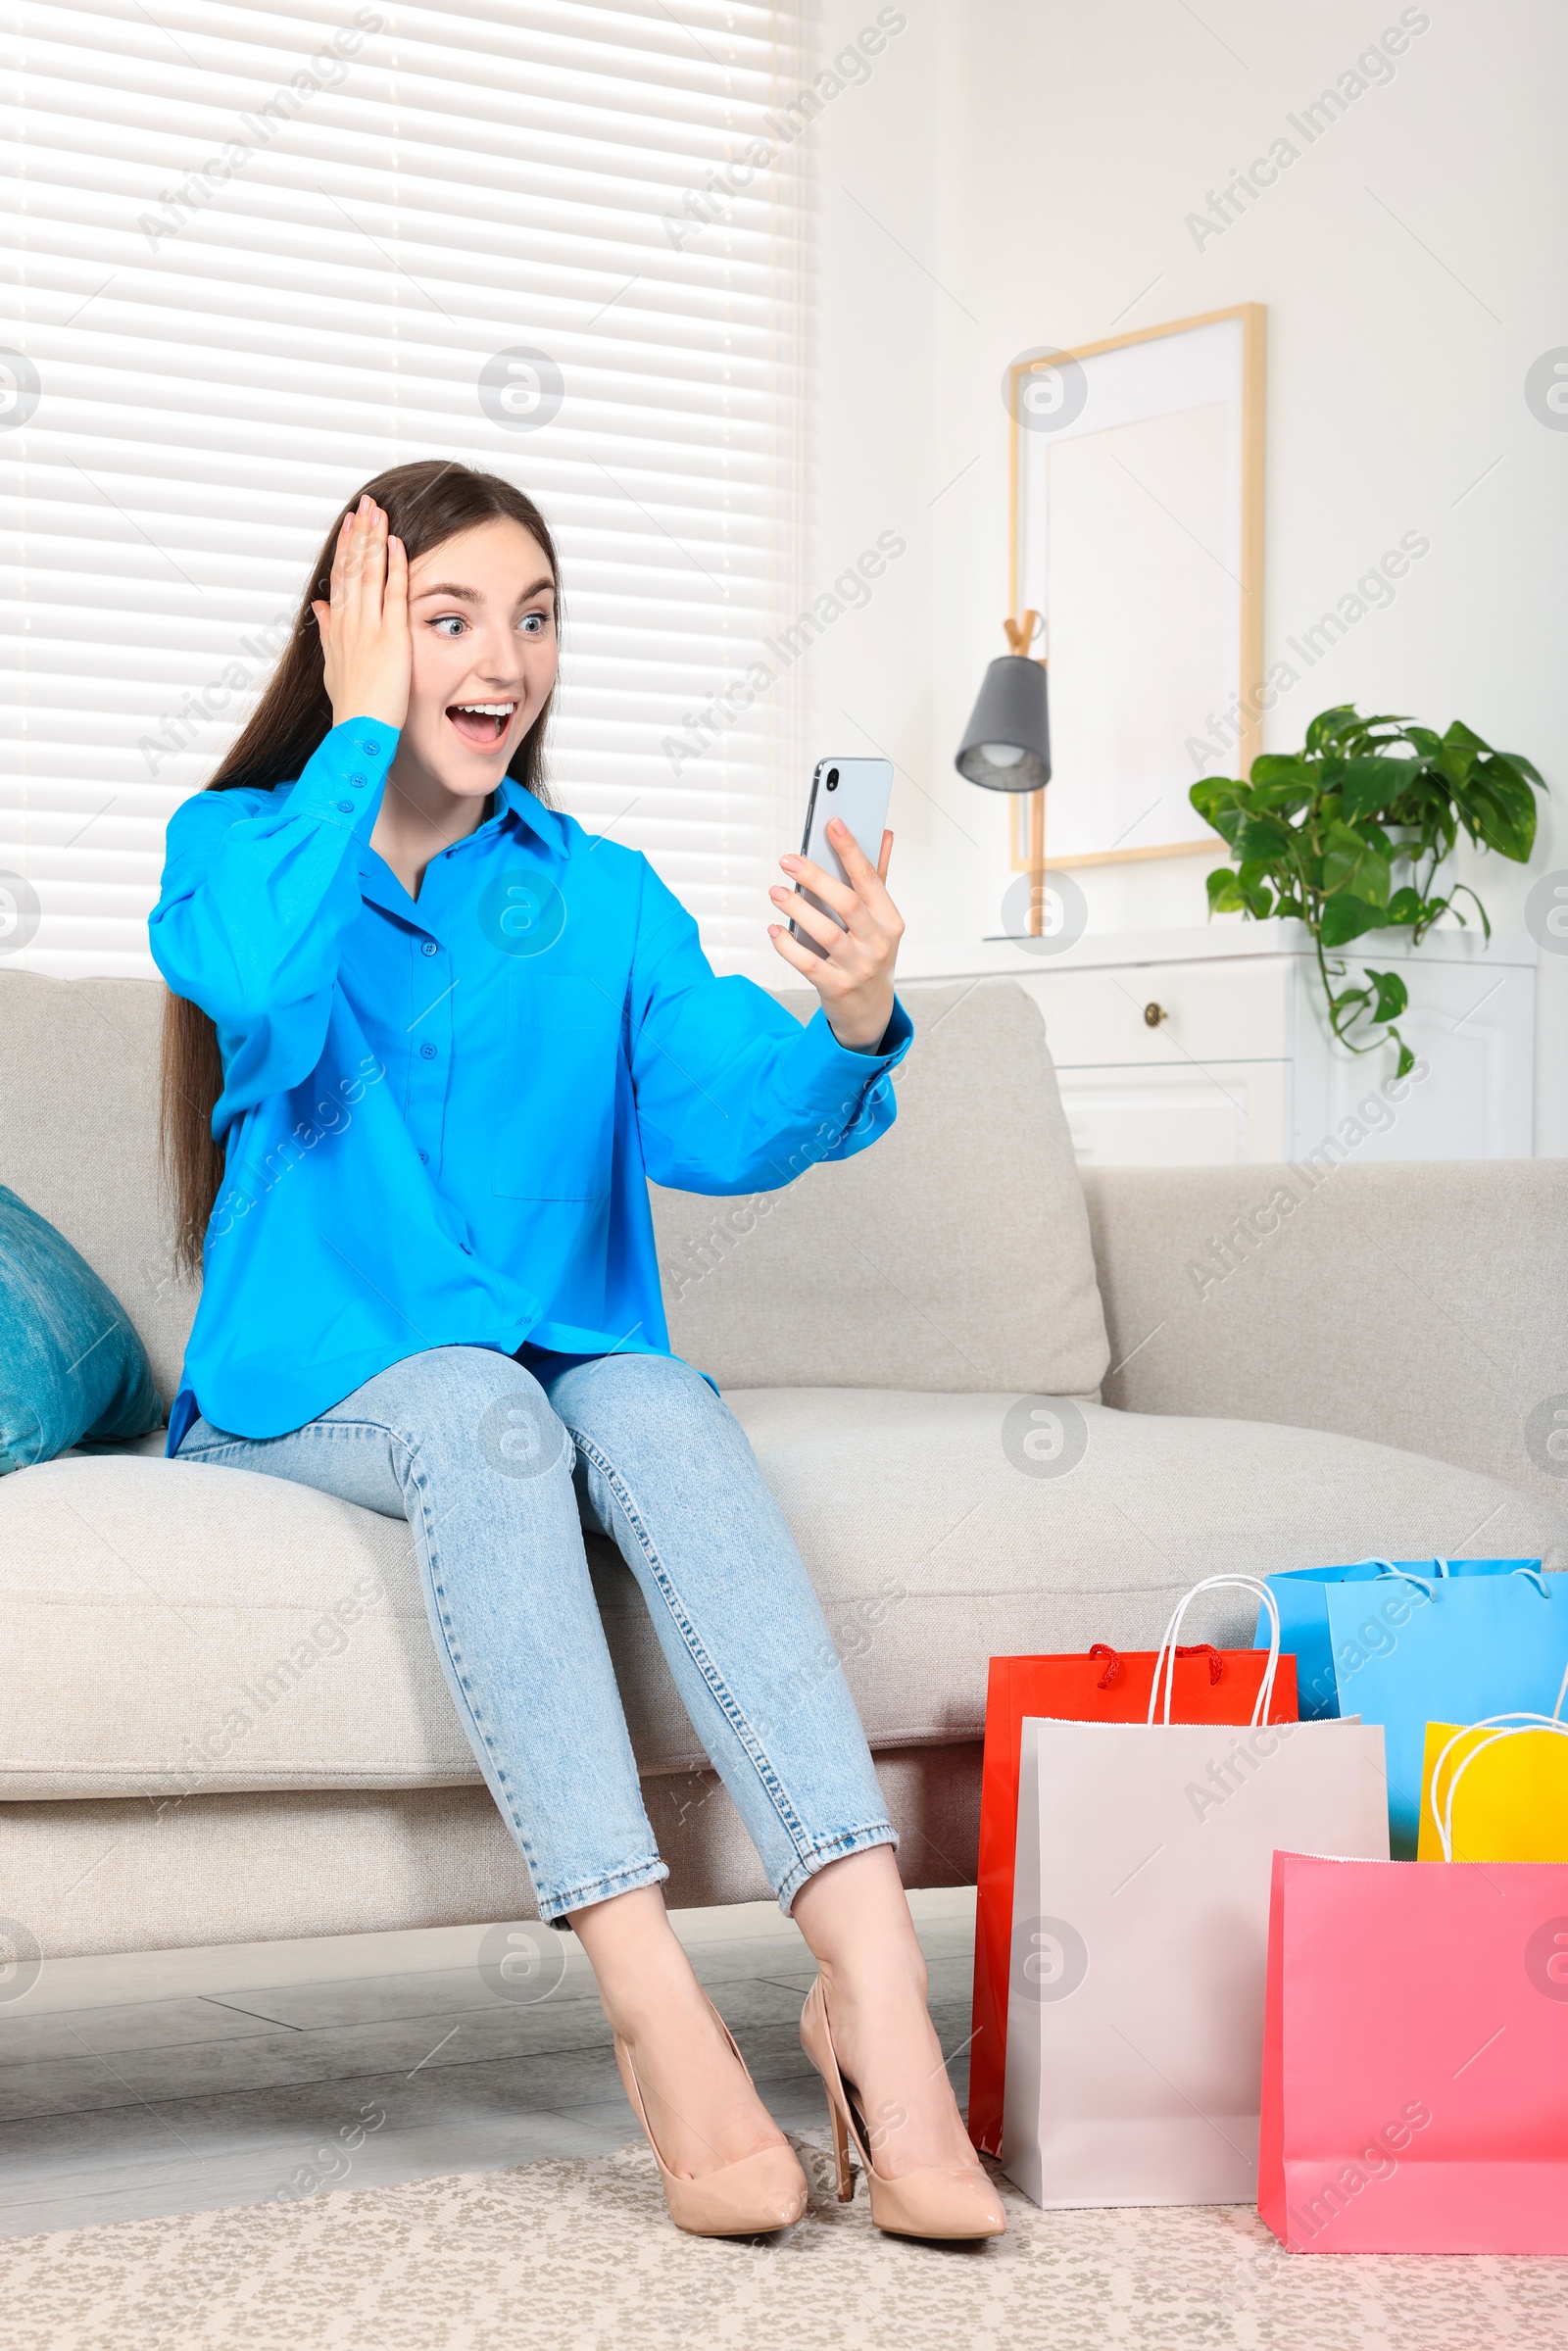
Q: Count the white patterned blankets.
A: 0